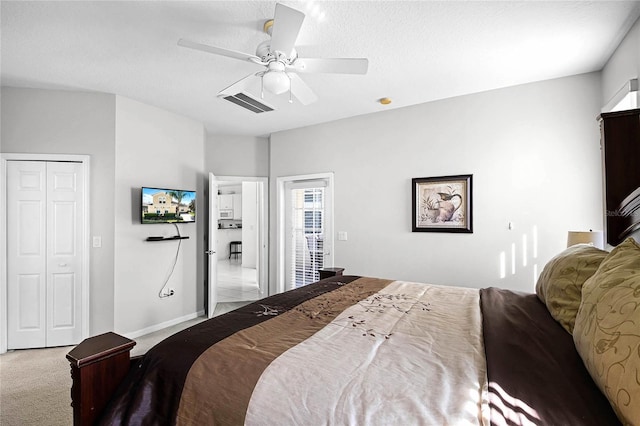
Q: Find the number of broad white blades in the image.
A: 5